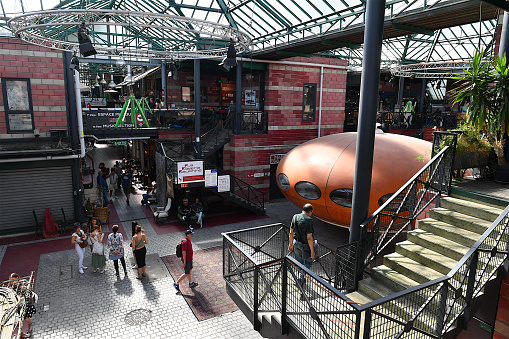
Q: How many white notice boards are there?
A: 3